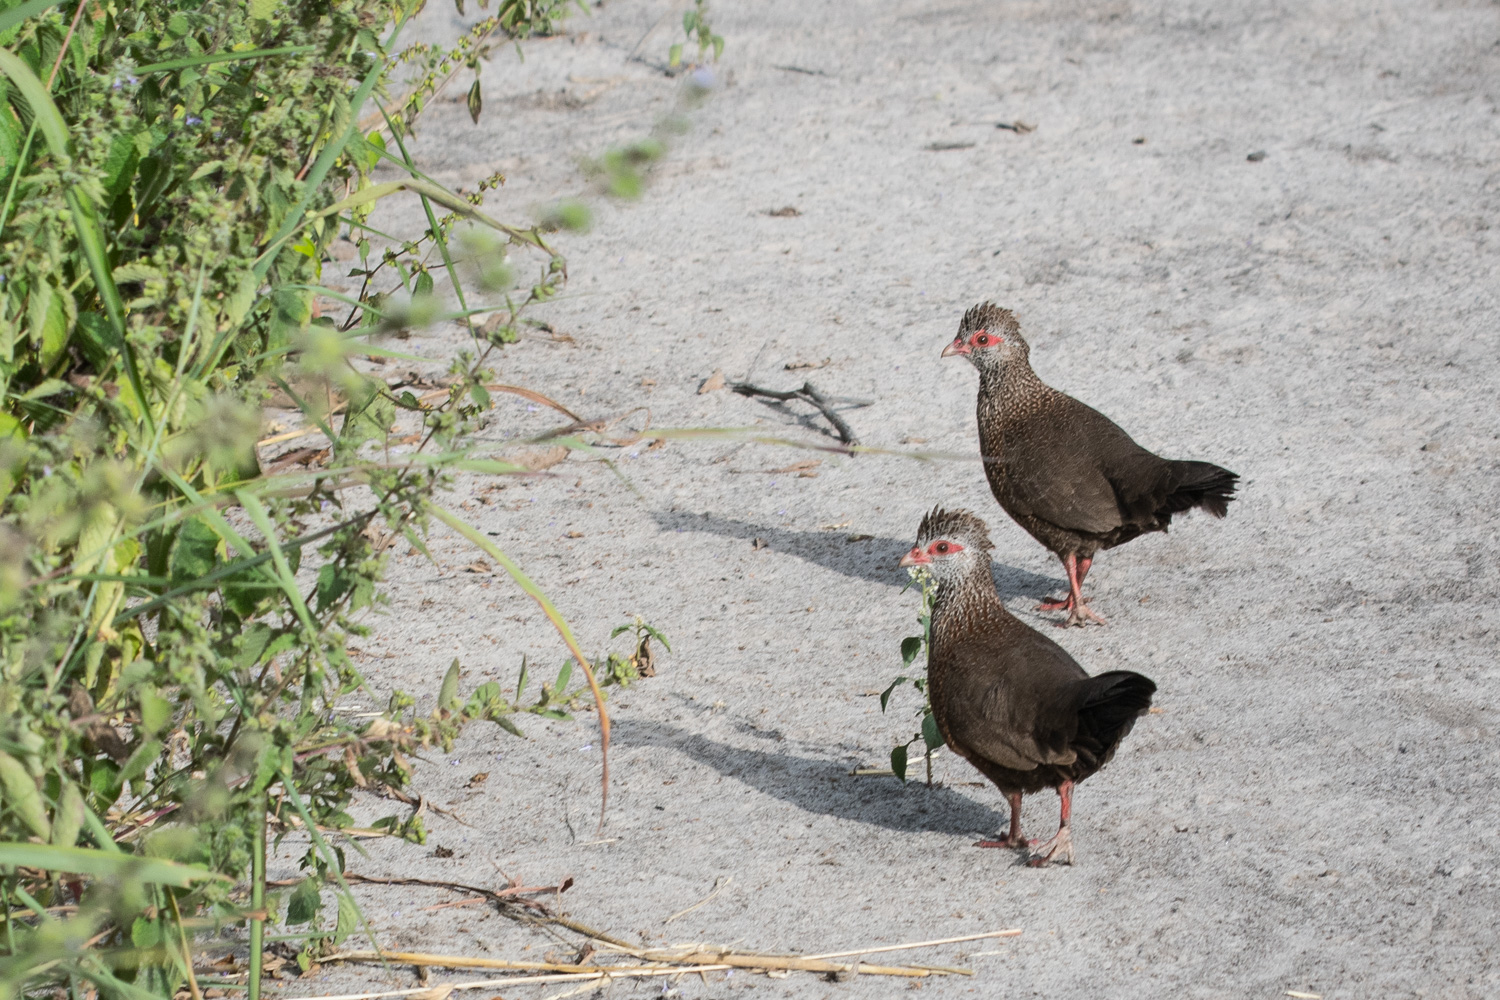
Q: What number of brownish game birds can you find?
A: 2